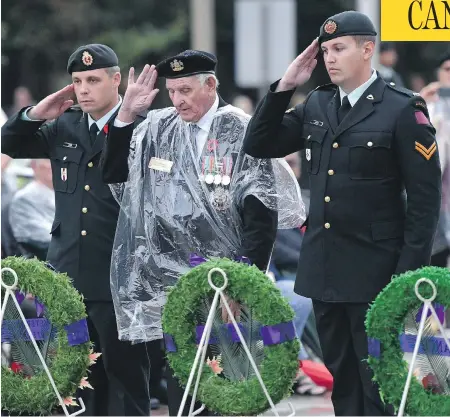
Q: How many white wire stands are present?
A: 3